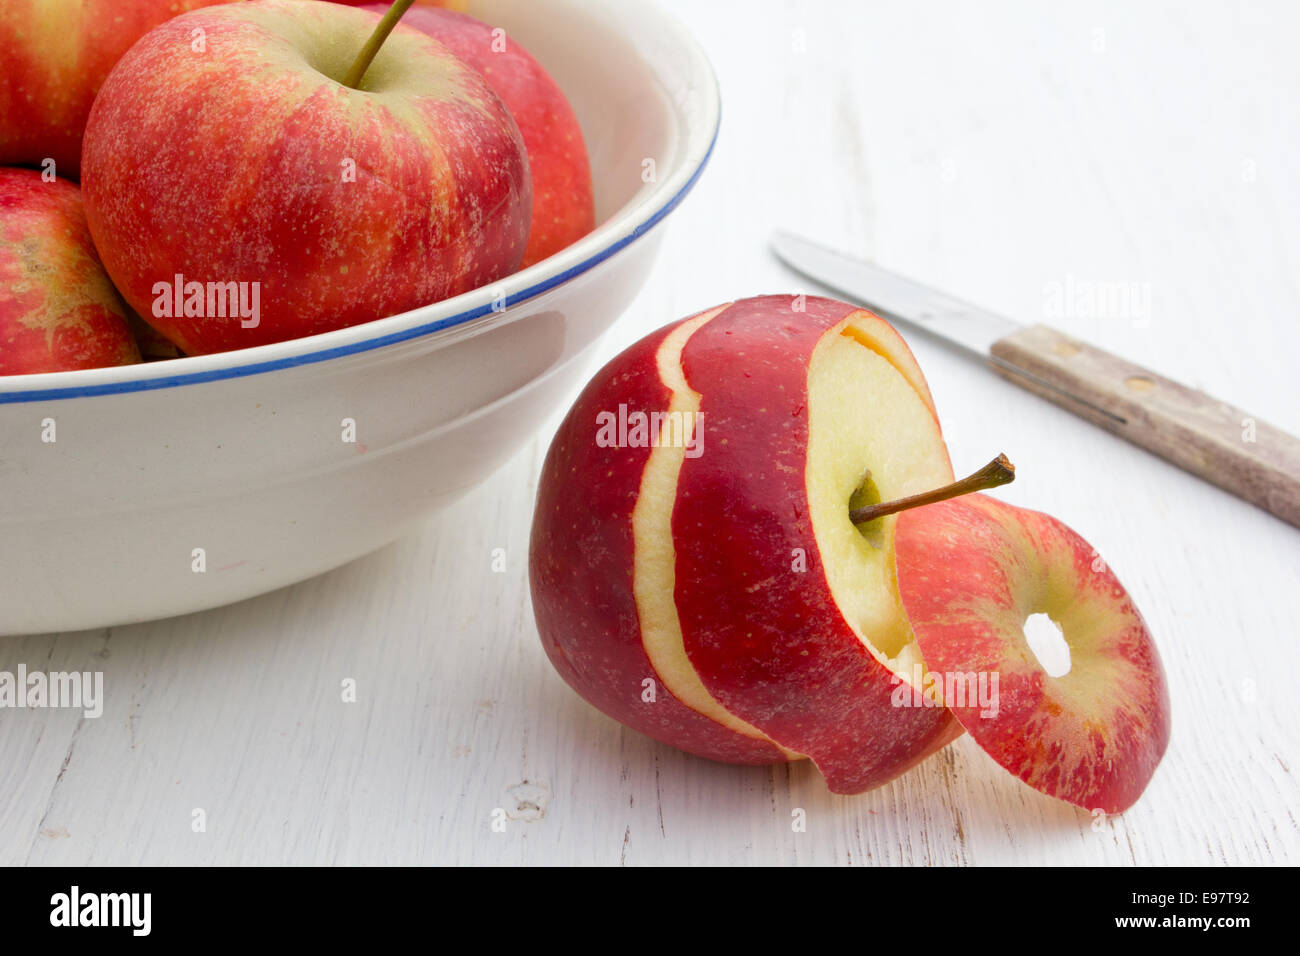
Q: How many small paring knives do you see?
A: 1